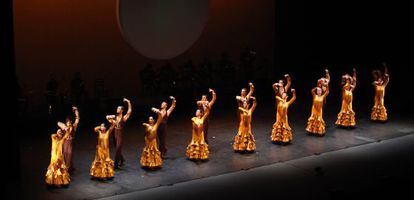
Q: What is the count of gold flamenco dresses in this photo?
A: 9